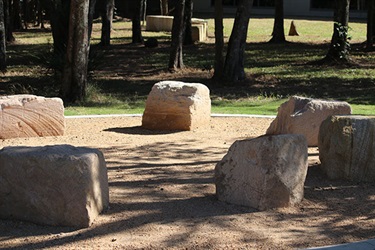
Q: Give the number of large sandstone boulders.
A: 6